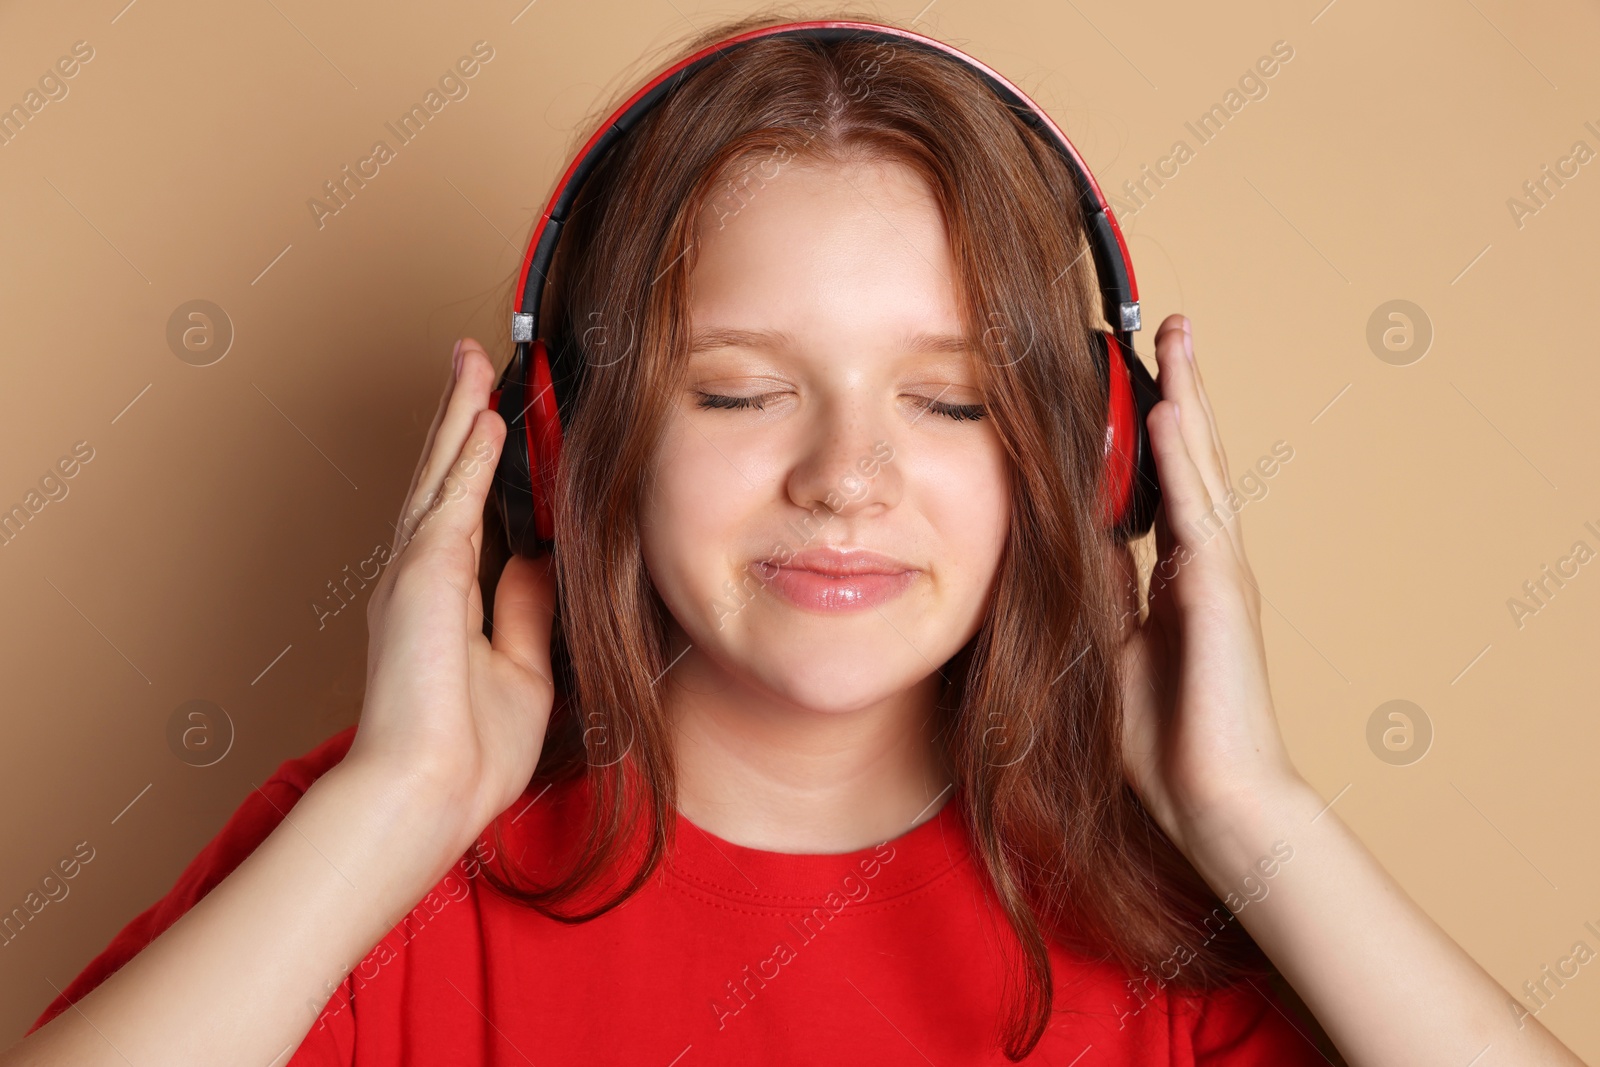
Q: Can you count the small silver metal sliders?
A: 2